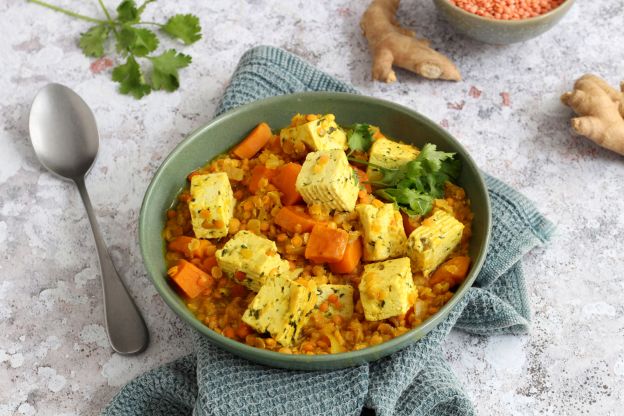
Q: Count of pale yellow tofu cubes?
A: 10